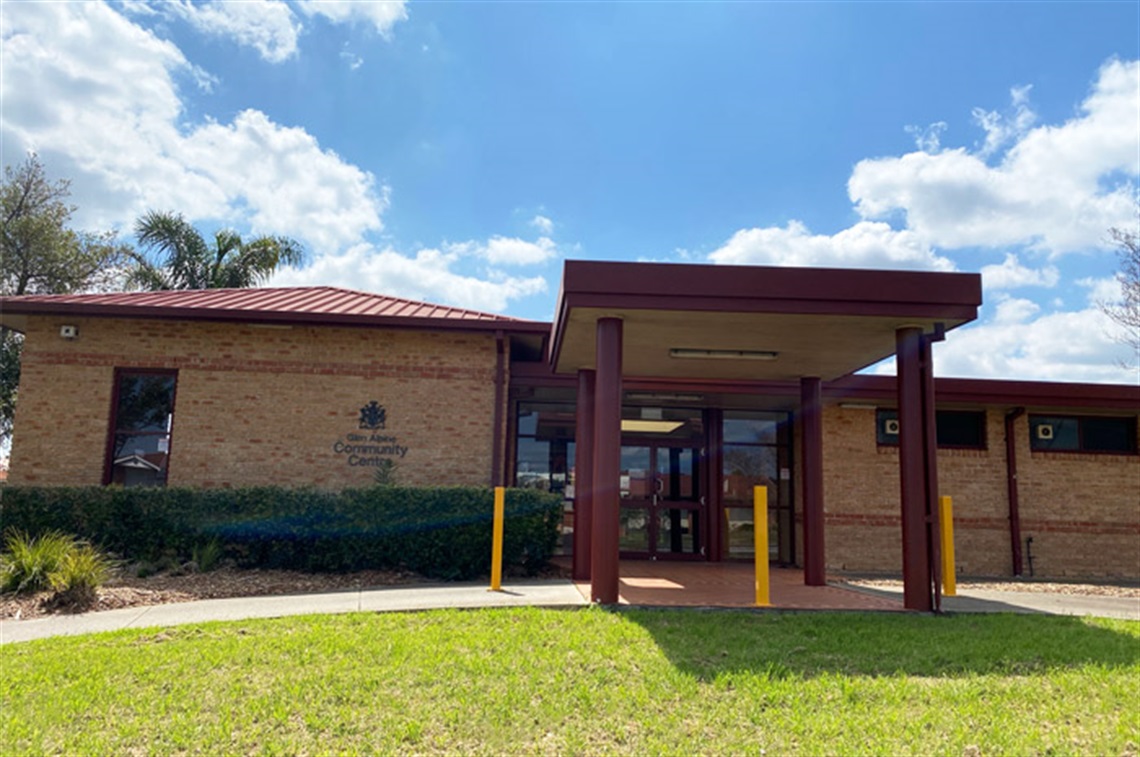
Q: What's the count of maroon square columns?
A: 0